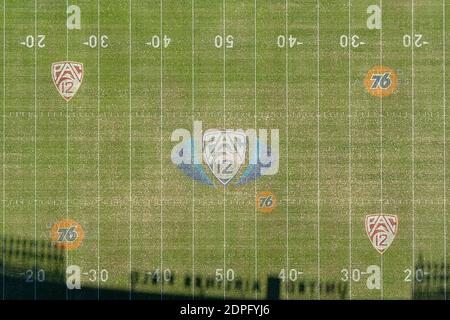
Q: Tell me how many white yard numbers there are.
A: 14